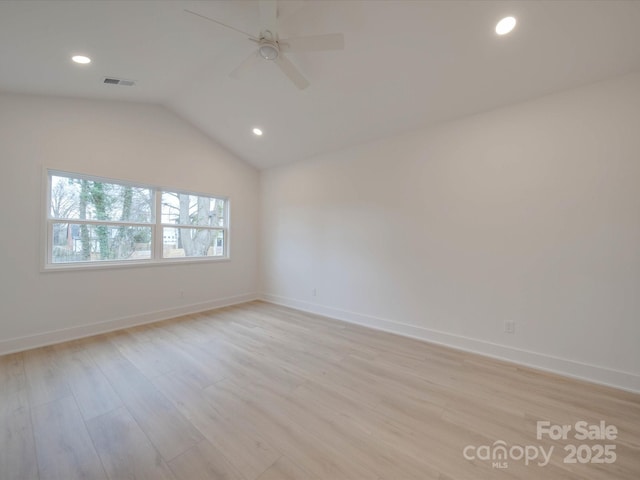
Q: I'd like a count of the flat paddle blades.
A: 5